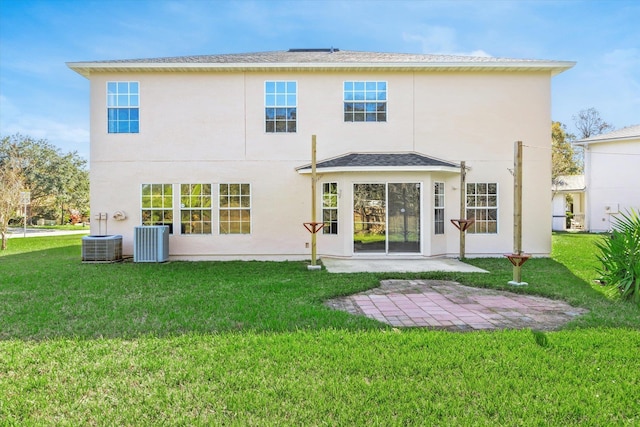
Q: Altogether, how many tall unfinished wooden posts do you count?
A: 3